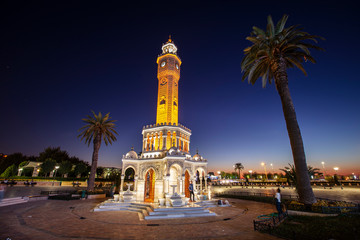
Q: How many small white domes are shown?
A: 3